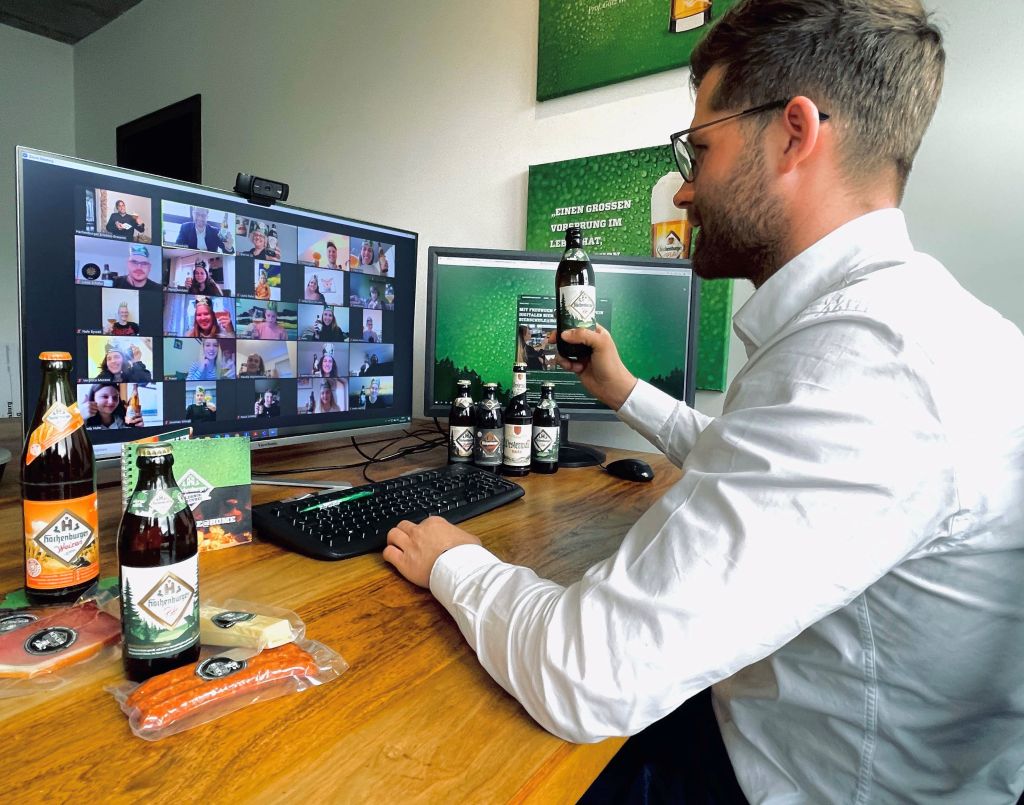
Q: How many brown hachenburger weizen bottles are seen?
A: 1